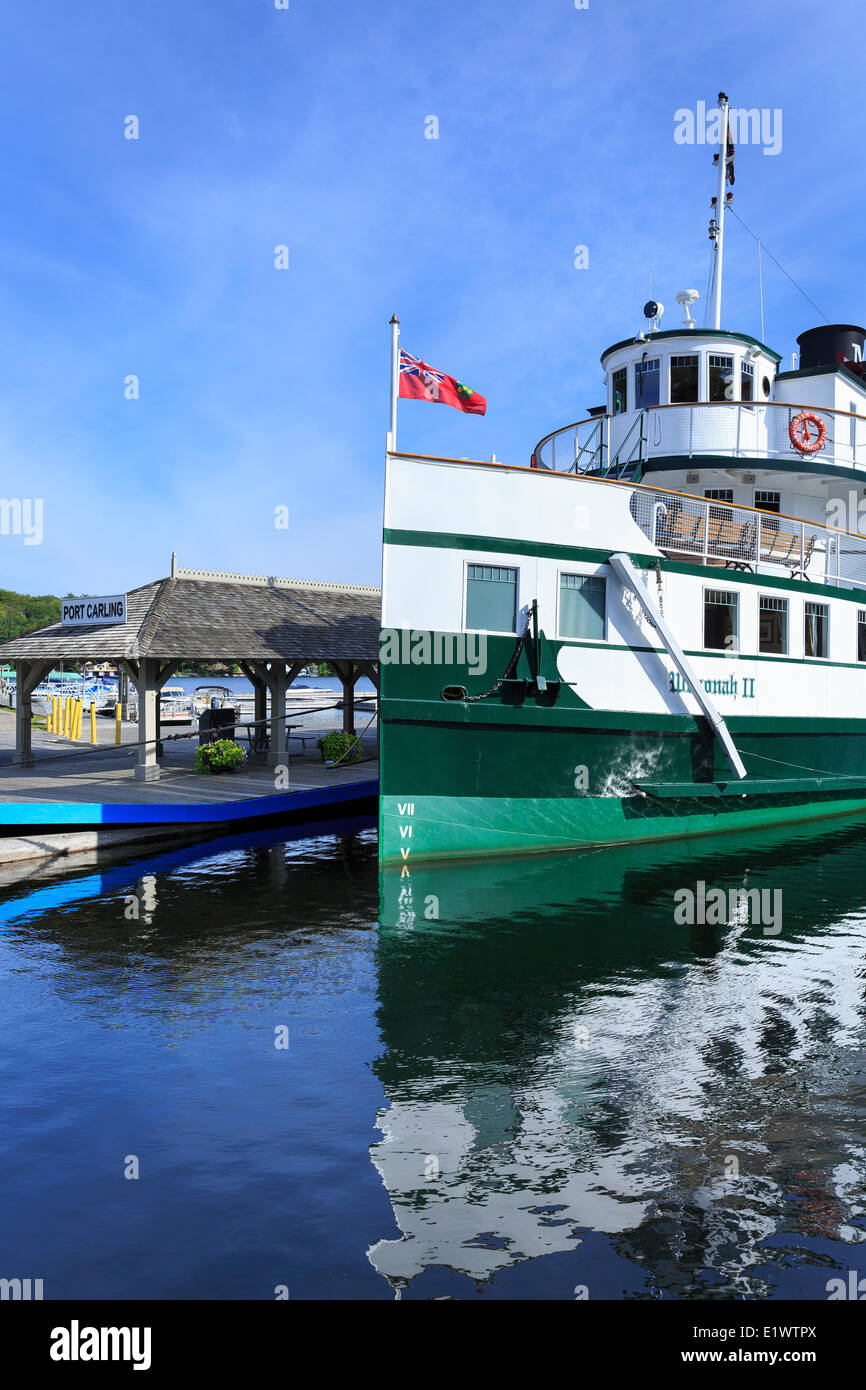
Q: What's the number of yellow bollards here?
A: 9